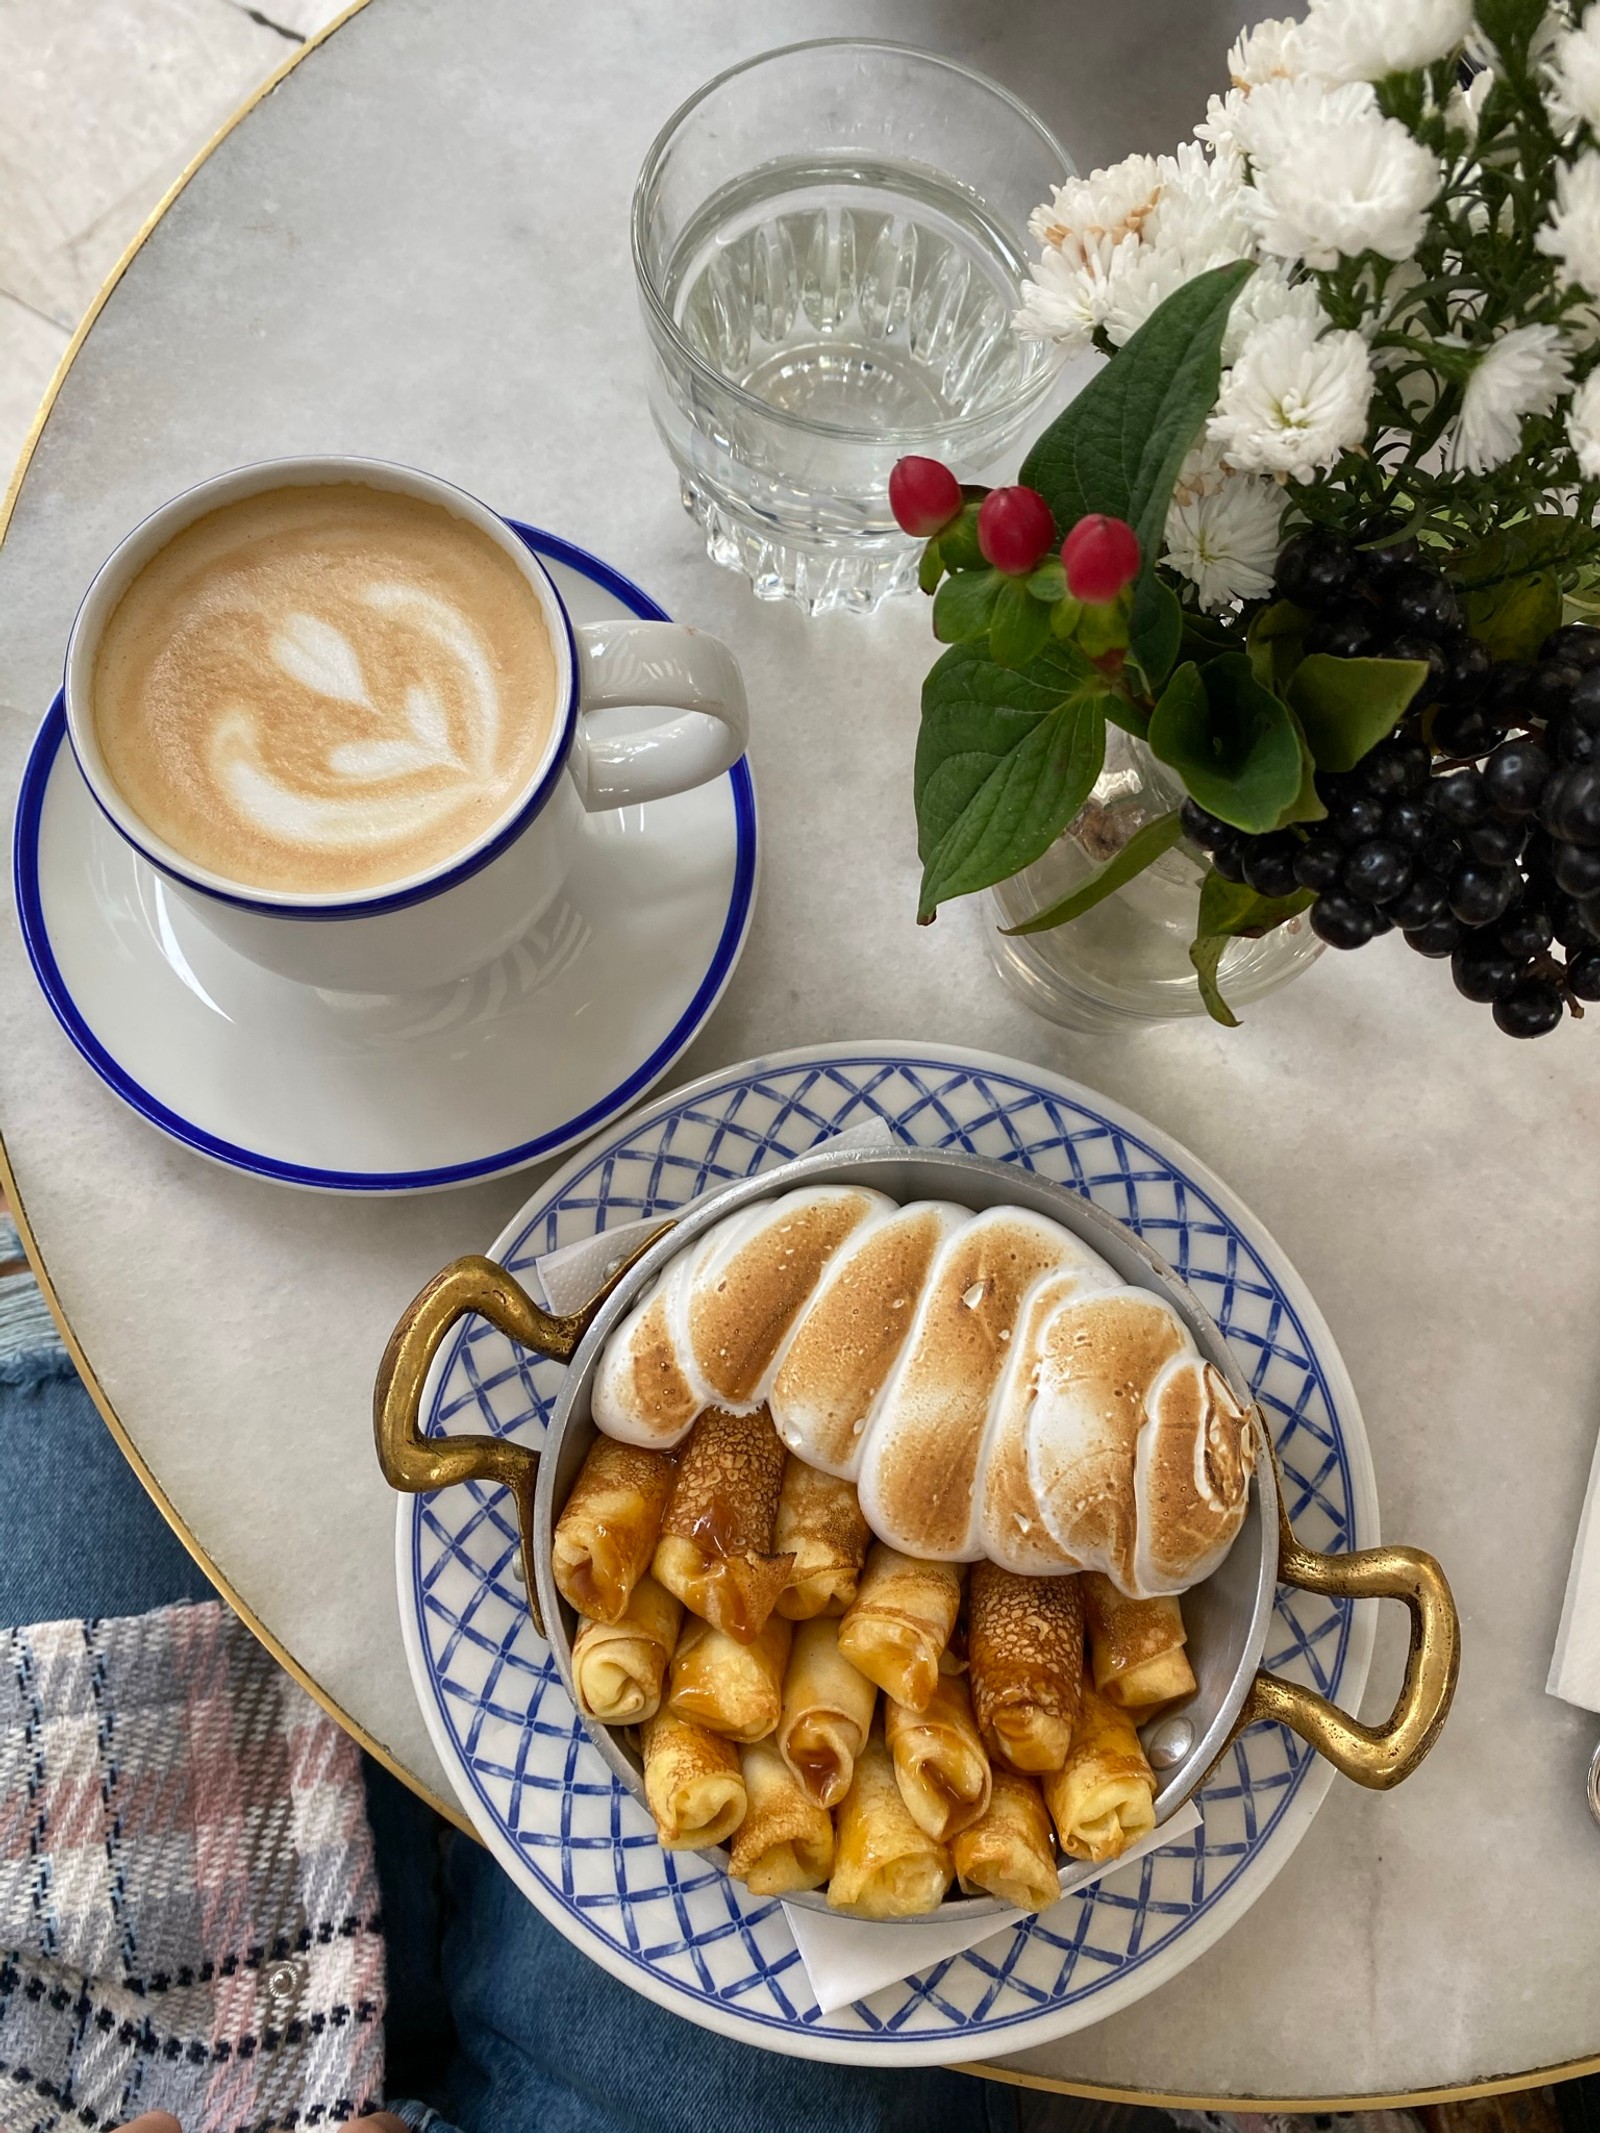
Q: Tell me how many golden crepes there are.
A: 15